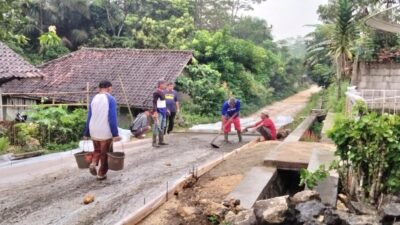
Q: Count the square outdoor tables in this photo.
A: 0